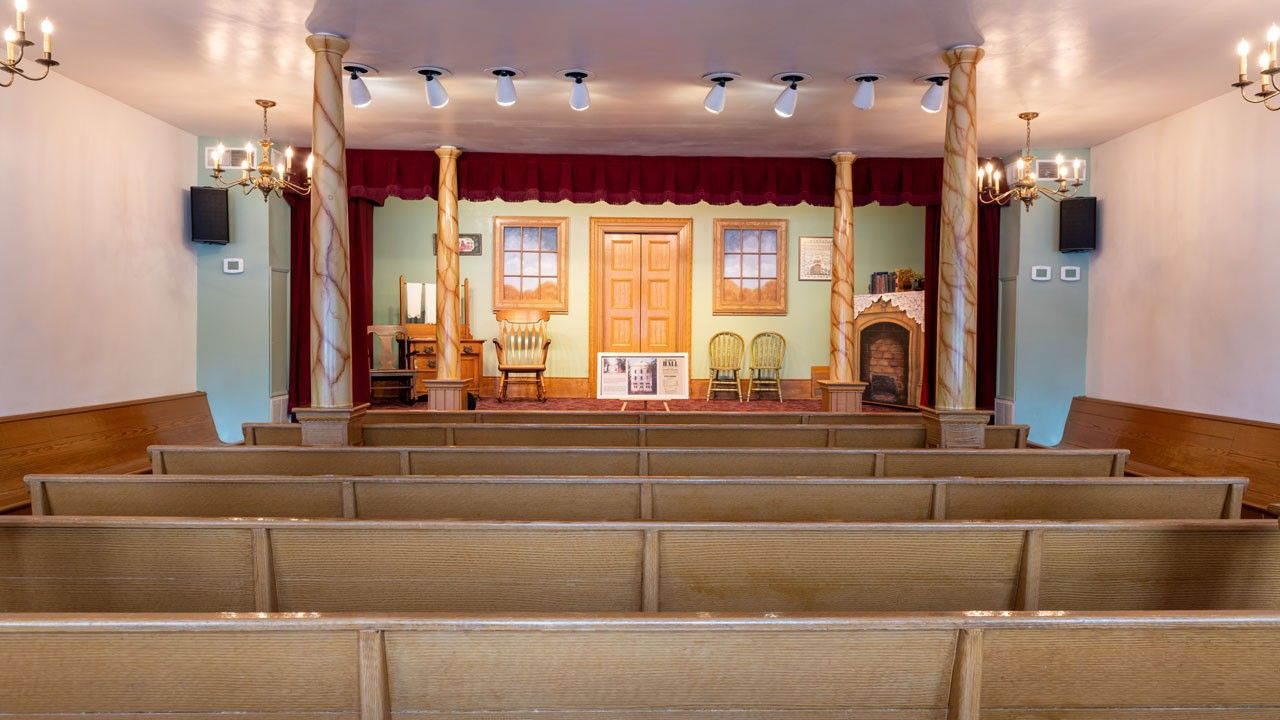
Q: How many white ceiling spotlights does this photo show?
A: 8